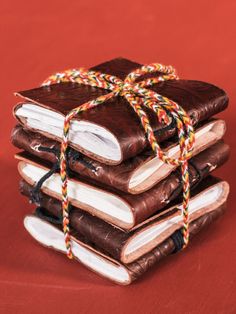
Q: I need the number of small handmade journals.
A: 5